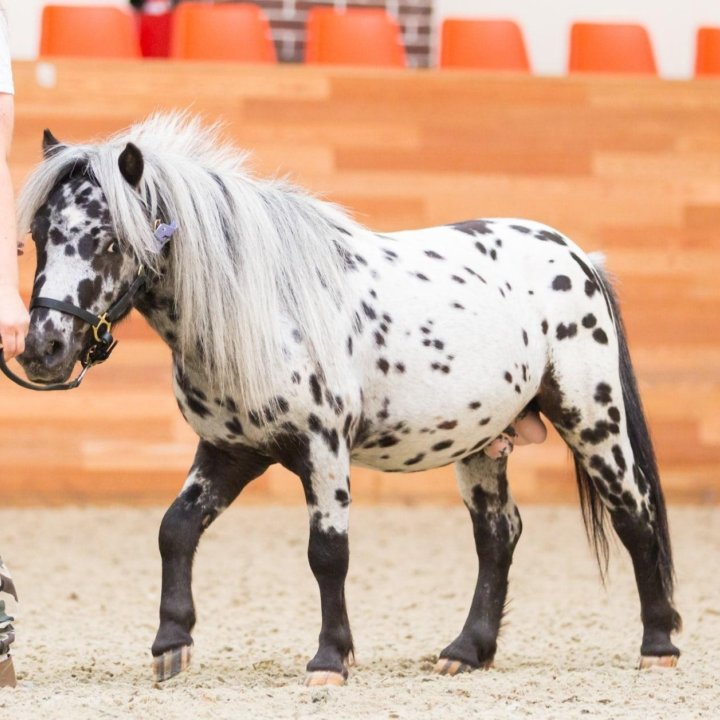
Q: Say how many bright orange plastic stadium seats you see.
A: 6